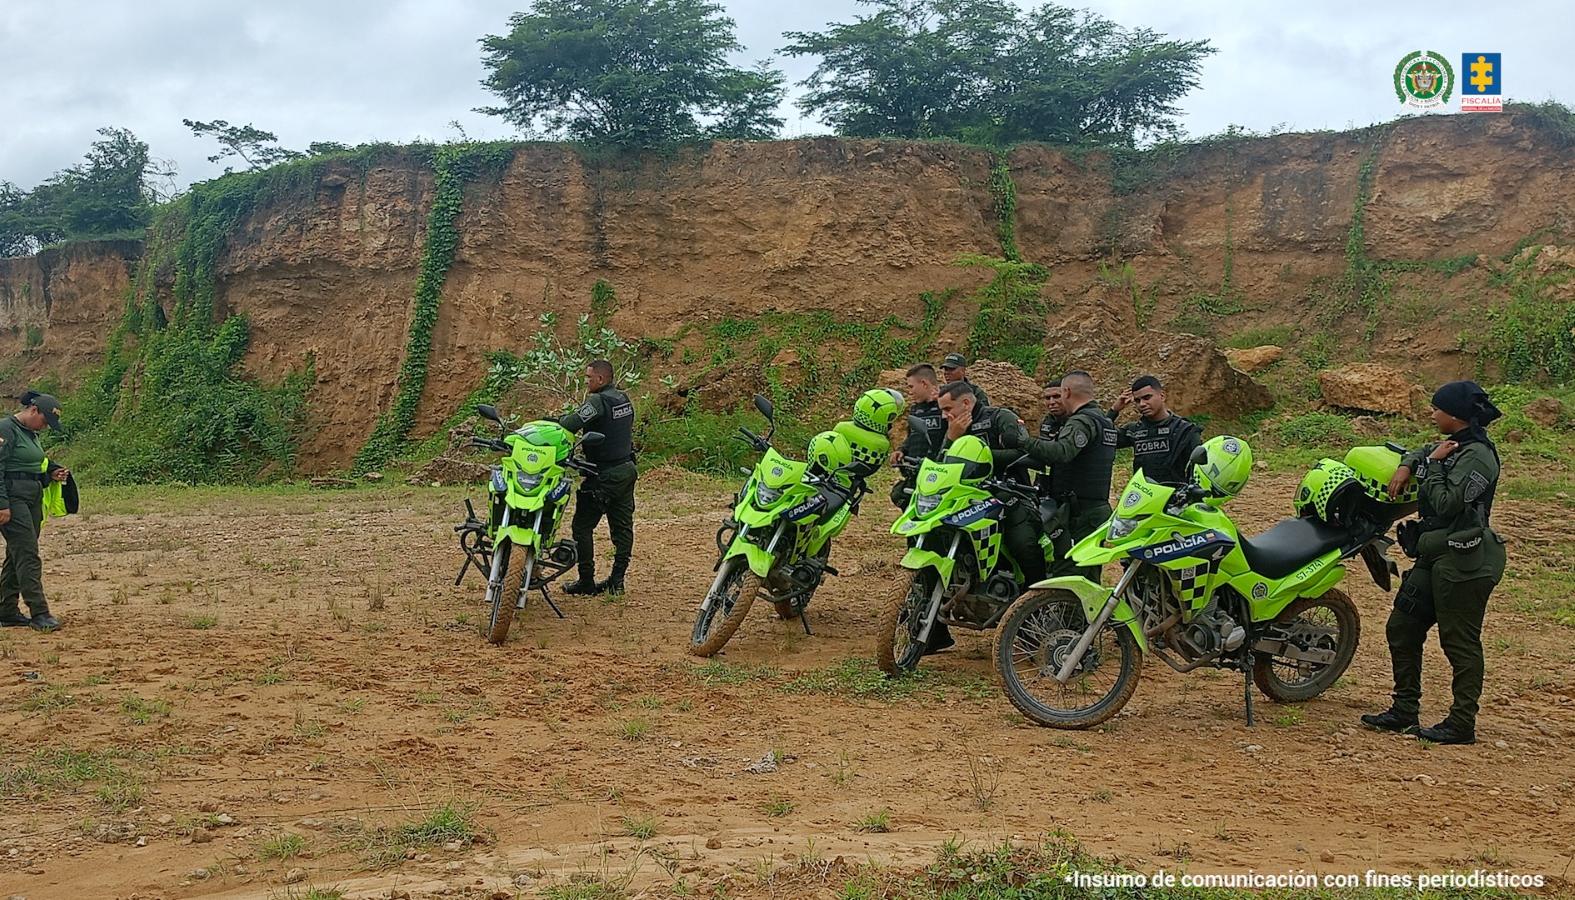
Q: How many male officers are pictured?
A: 7